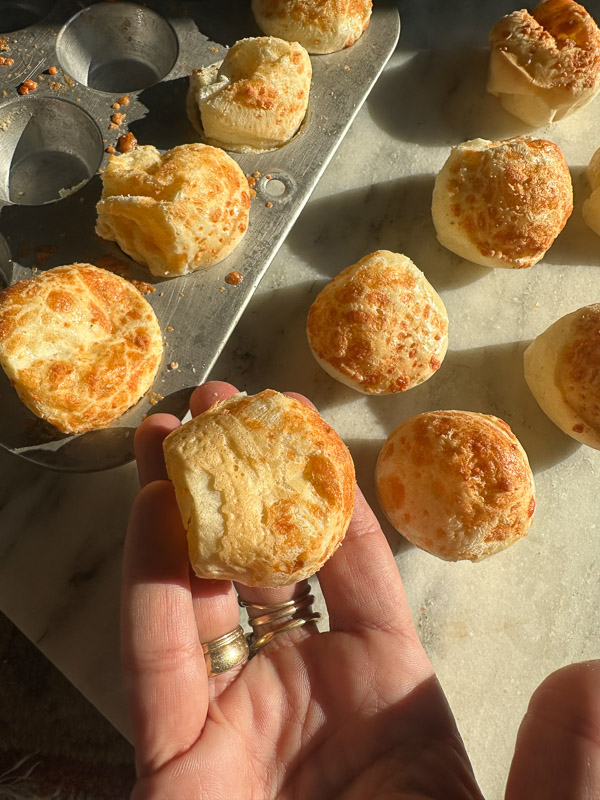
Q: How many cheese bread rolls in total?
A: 11